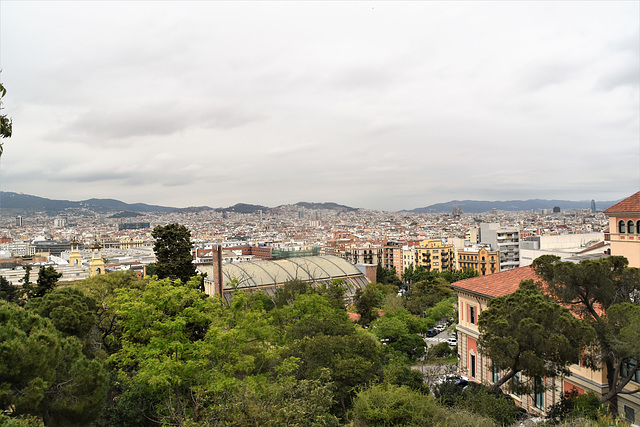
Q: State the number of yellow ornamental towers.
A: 2